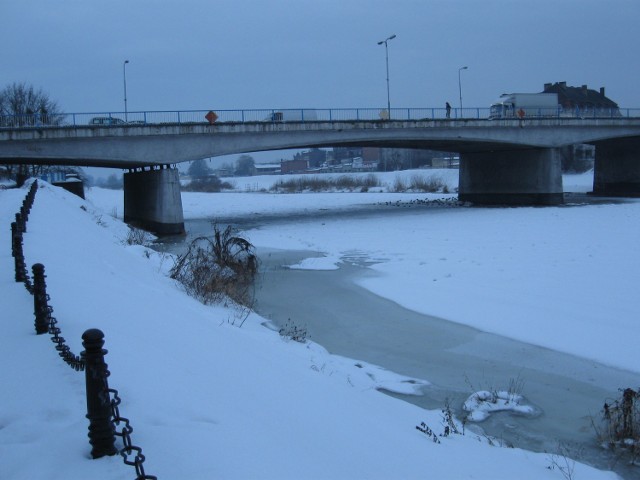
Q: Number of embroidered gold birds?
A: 0